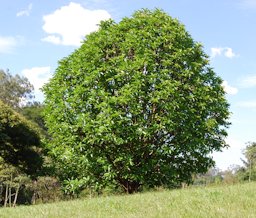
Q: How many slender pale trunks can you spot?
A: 3